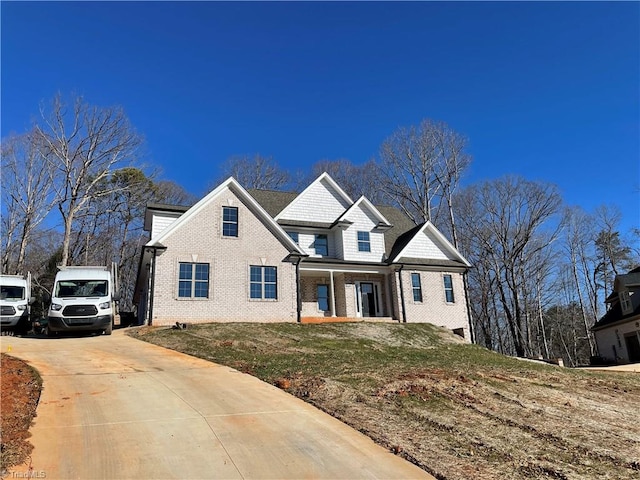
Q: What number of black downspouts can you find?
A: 4